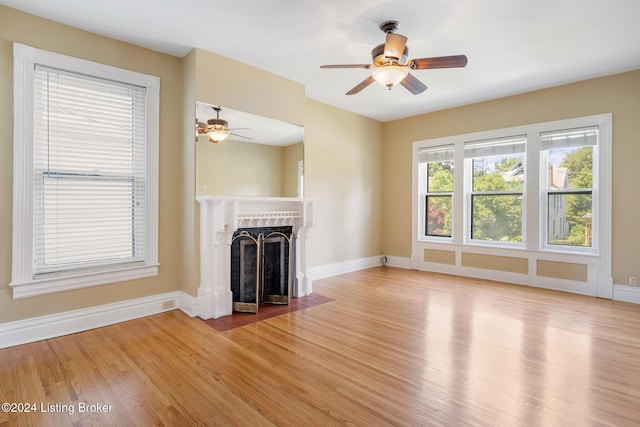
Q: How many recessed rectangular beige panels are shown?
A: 3